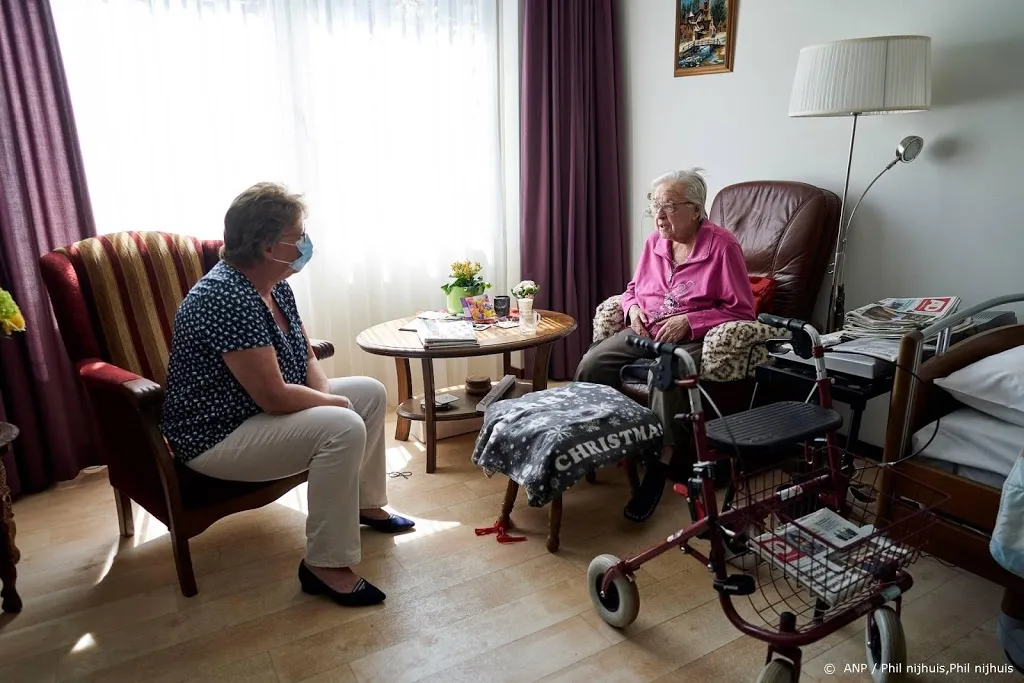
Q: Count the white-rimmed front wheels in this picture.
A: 2